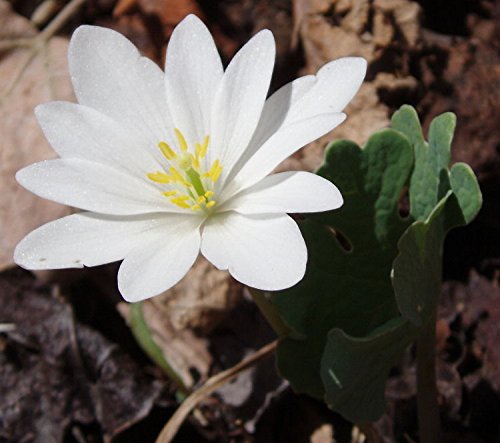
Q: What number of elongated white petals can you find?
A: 11